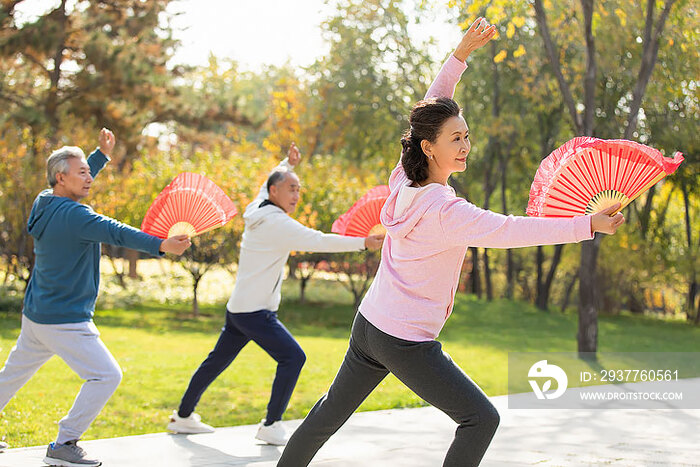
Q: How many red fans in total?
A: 3